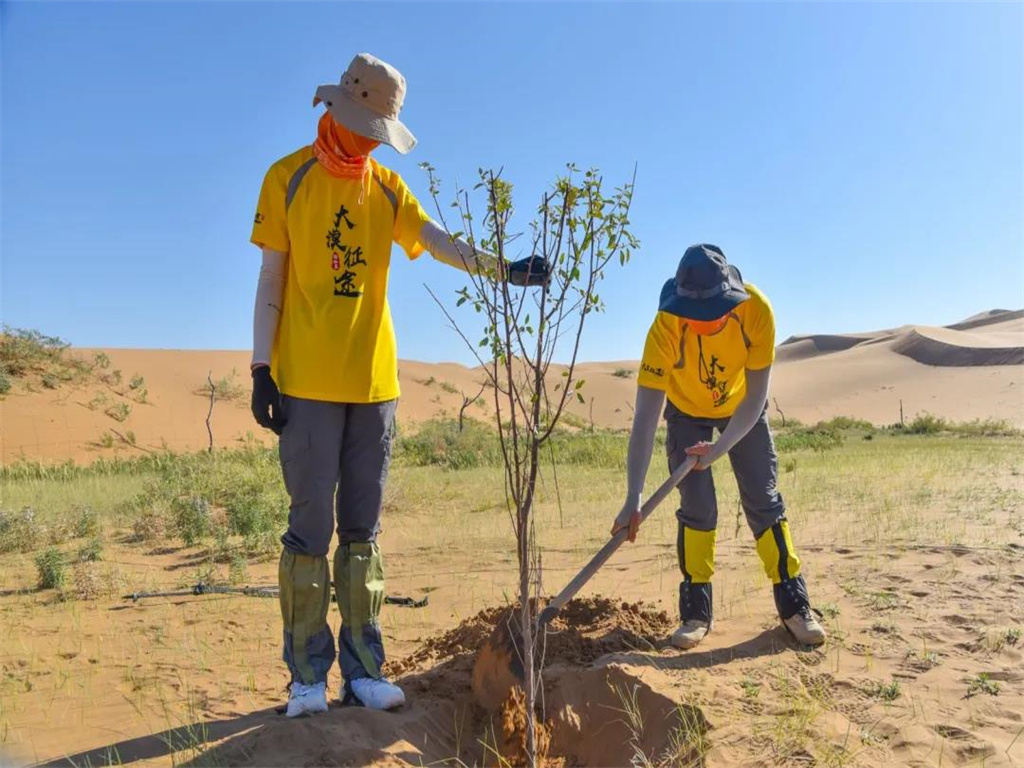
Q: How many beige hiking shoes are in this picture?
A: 2